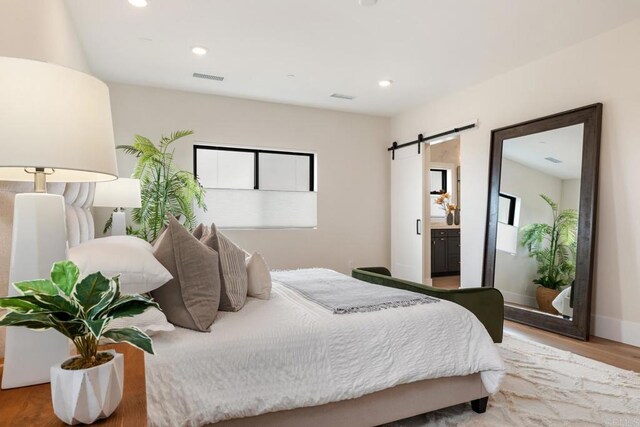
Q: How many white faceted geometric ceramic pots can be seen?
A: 1